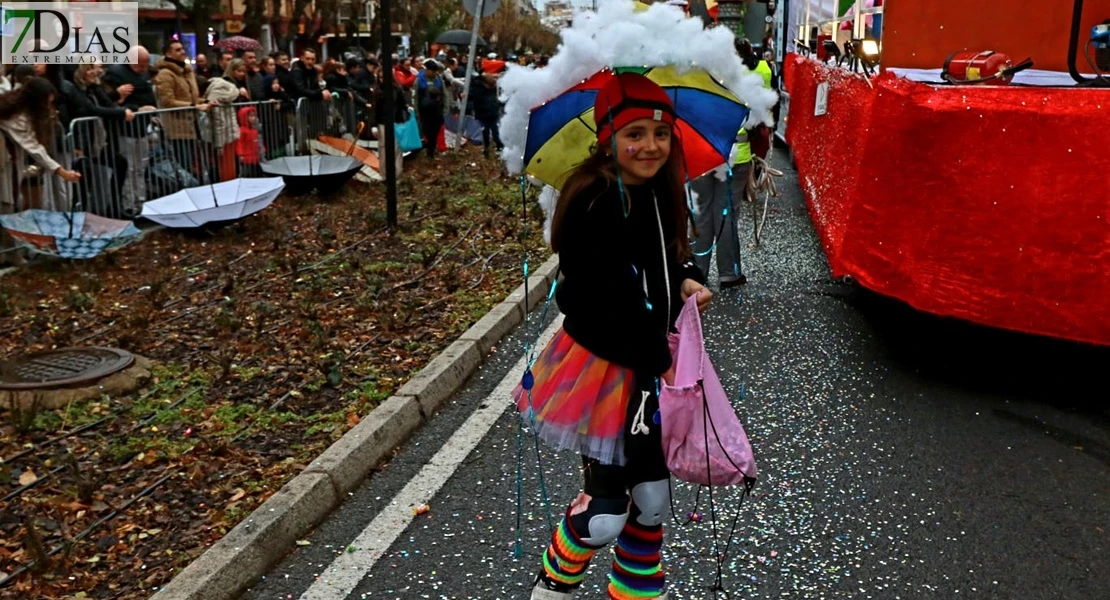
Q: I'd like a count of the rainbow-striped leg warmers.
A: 2